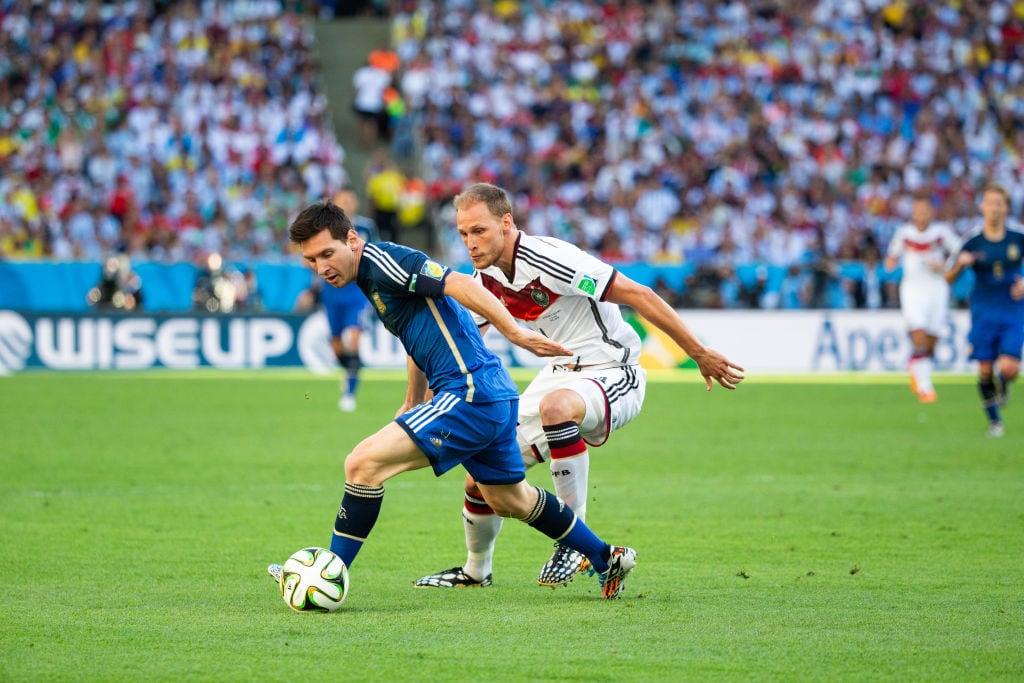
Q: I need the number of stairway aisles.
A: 1